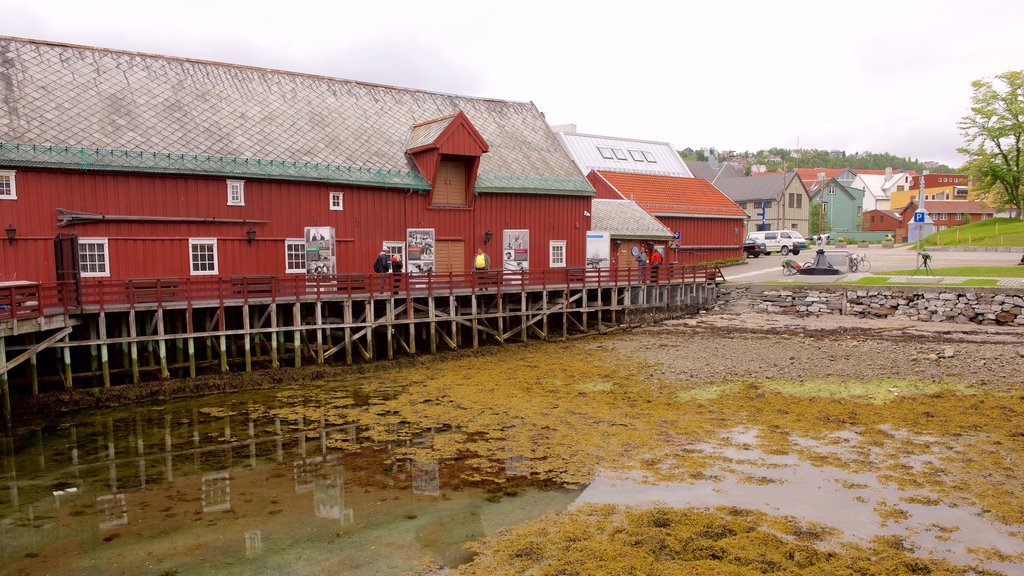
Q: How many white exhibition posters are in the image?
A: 4